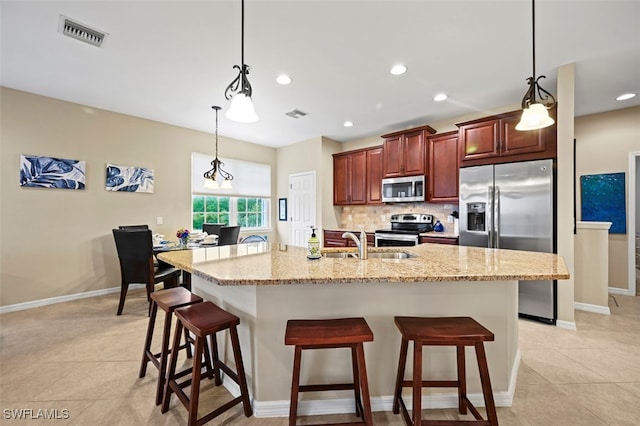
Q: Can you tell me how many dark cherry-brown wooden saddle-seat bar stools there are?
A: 4